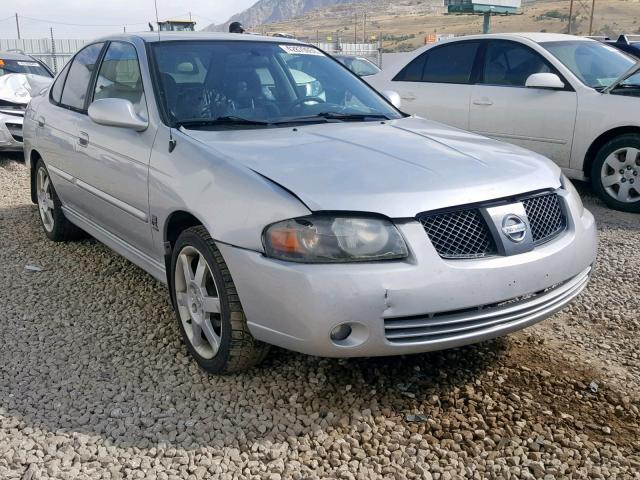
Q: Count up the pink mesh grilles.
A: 0